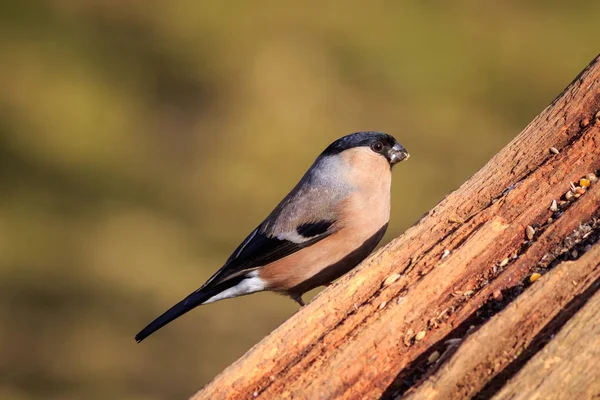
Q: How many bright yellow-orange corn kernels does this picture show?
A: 2